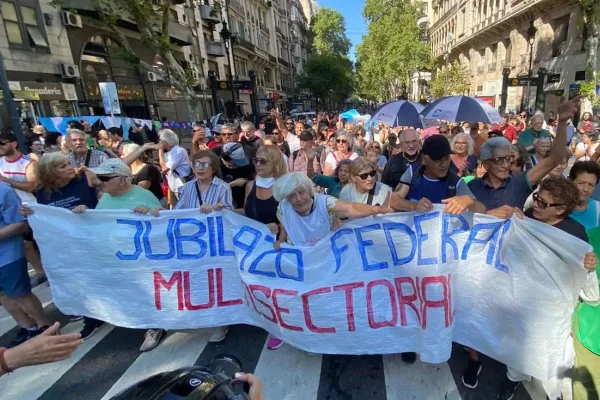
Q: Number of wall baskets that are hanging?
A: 0